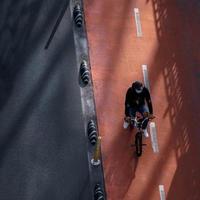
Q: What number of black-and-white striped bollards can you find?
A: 4